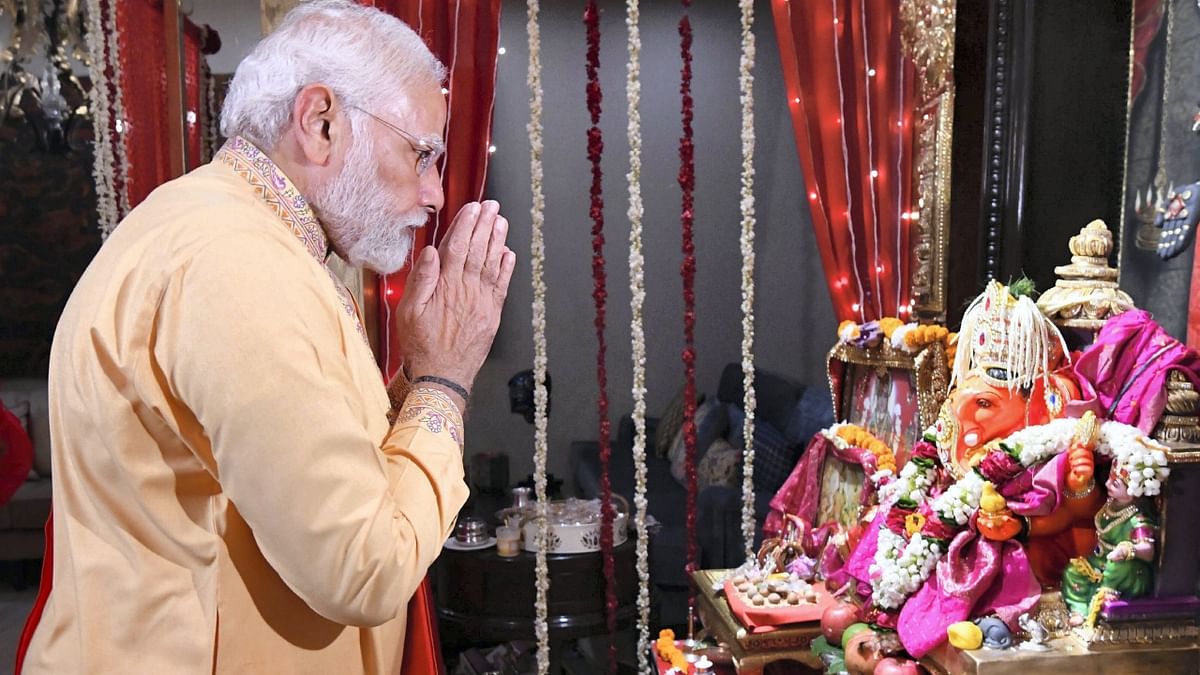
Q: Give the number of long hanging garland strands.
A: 5